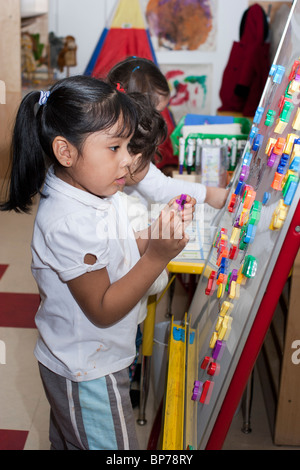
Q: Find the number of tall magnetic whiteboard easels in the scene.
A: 1